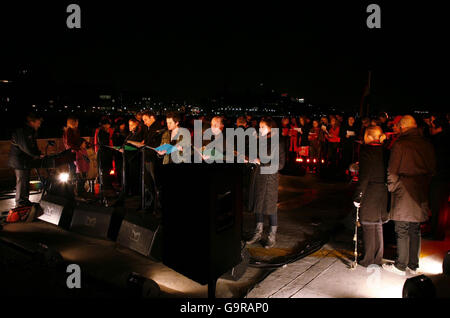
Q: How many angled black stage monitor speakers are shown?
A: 3